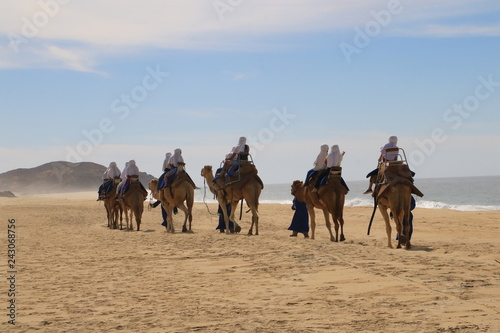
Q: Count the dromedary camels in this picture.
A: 6